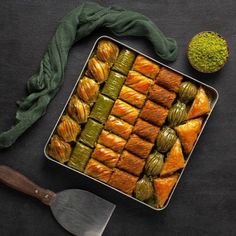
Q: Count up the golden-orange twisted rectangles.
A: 8